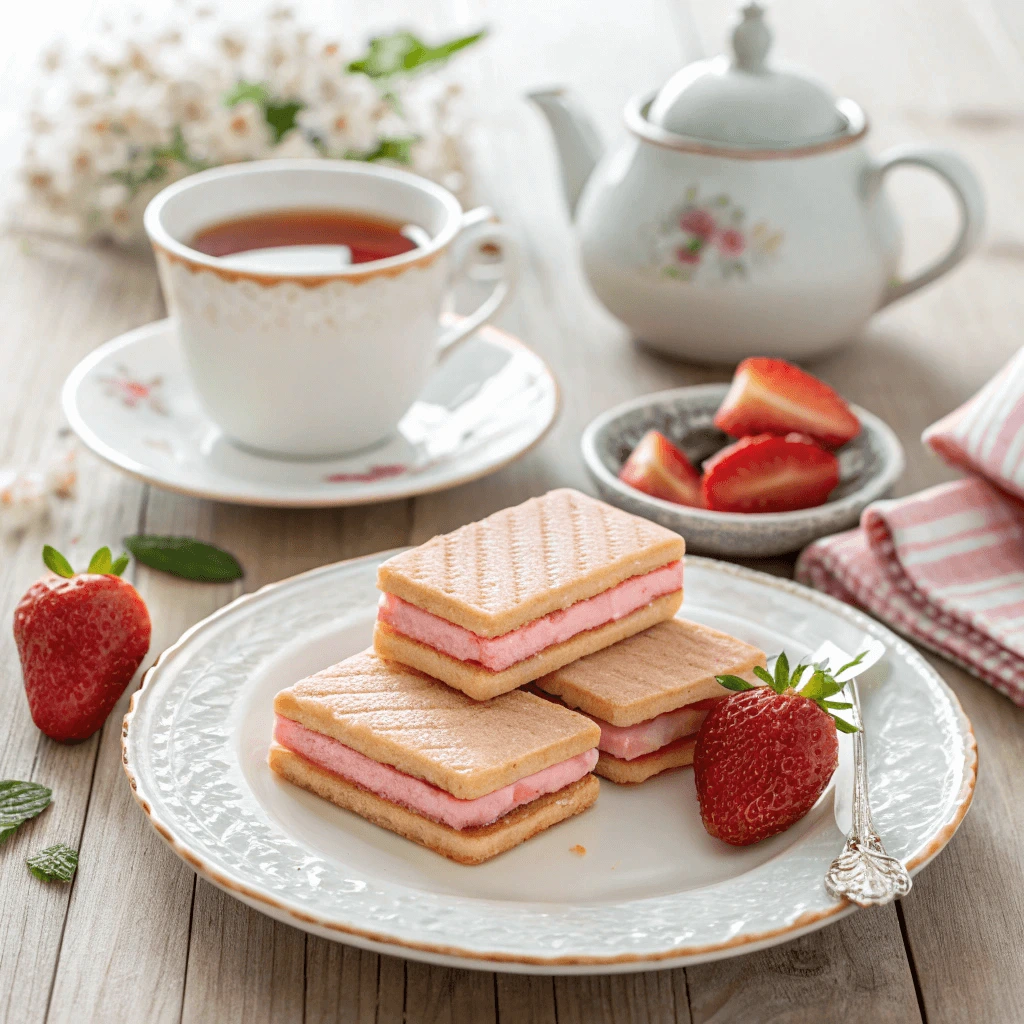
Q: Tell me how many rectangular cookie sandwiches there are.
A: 3